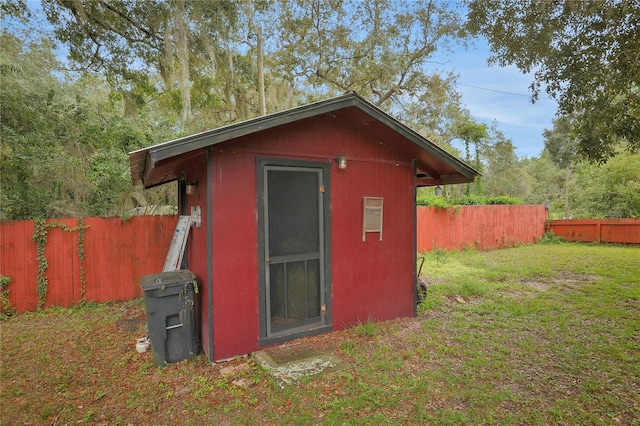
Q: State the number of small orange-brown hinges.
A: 2